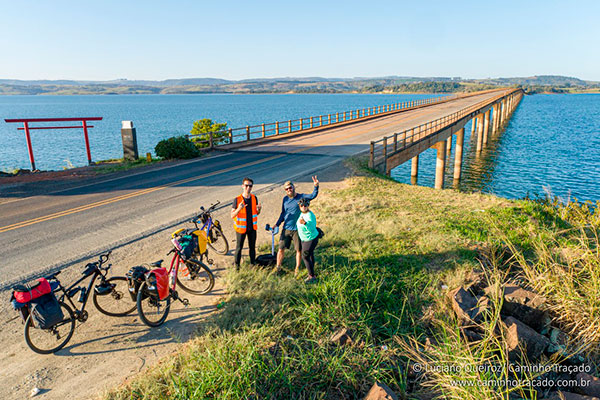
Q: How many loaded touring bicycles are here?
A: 3